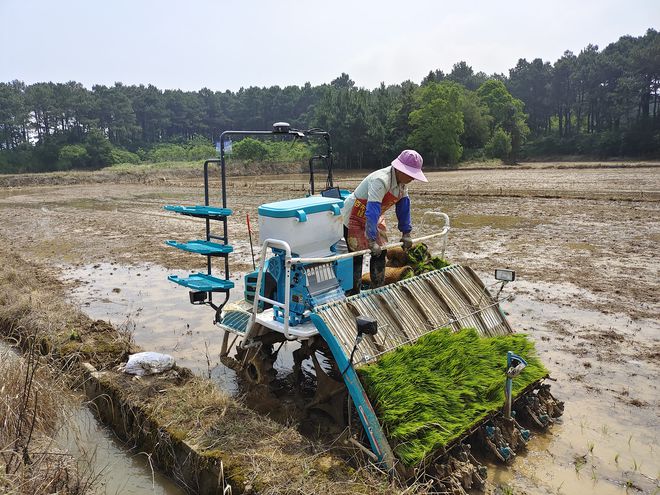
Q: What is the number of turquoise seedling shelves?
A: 3